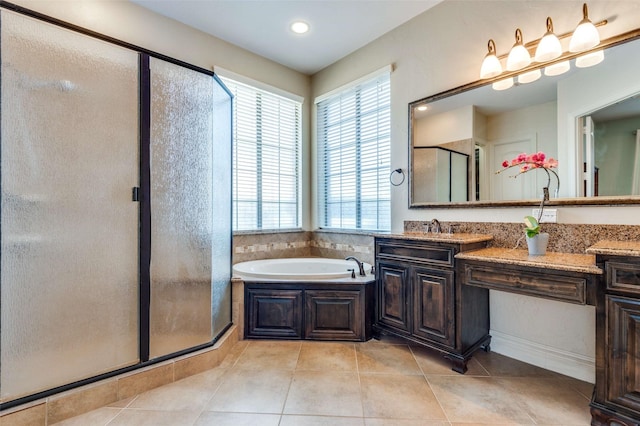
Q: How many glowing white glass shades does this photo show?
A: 4